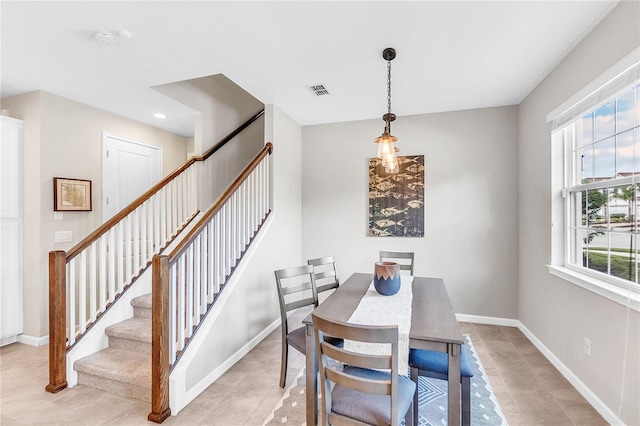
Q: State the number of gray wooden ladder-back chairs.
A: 4